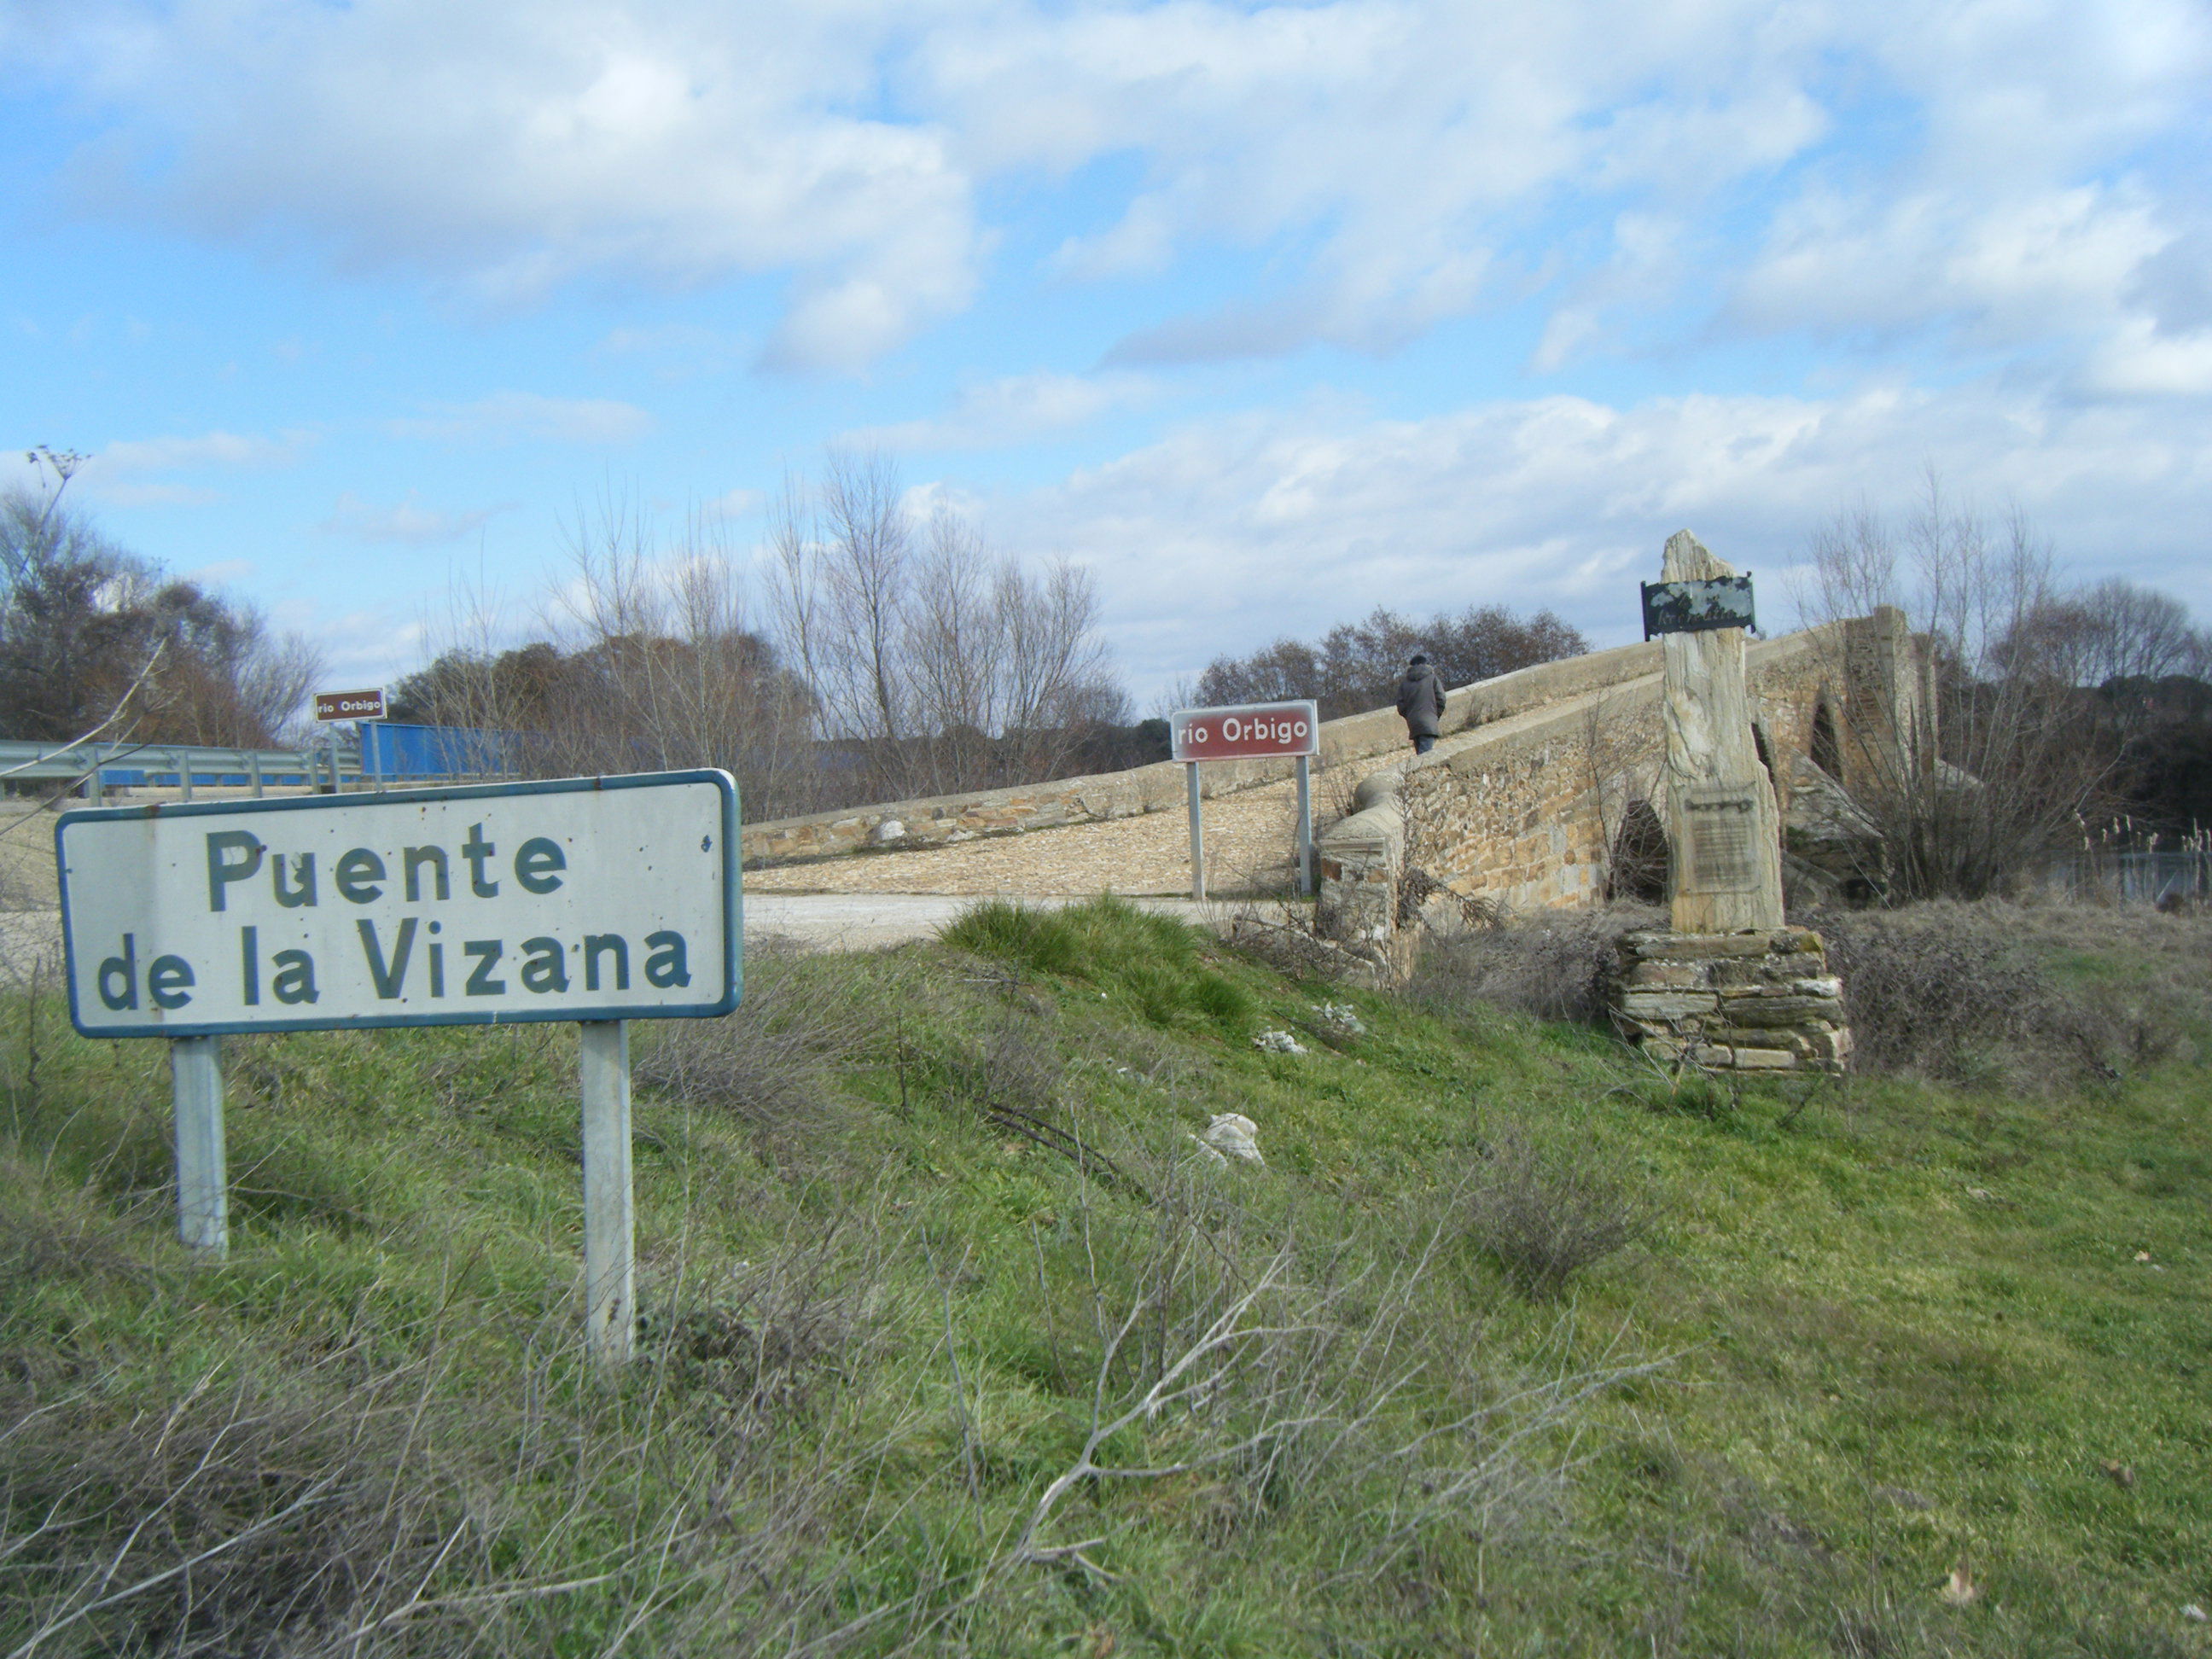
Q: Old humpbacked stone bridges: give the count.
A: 1